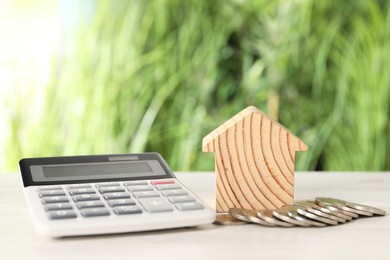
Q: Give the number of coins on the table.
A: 12